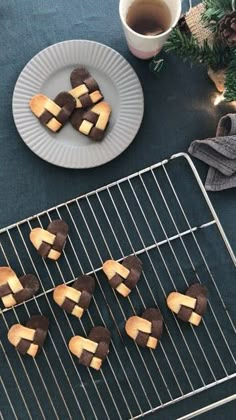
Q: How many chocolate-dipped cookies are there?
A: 11